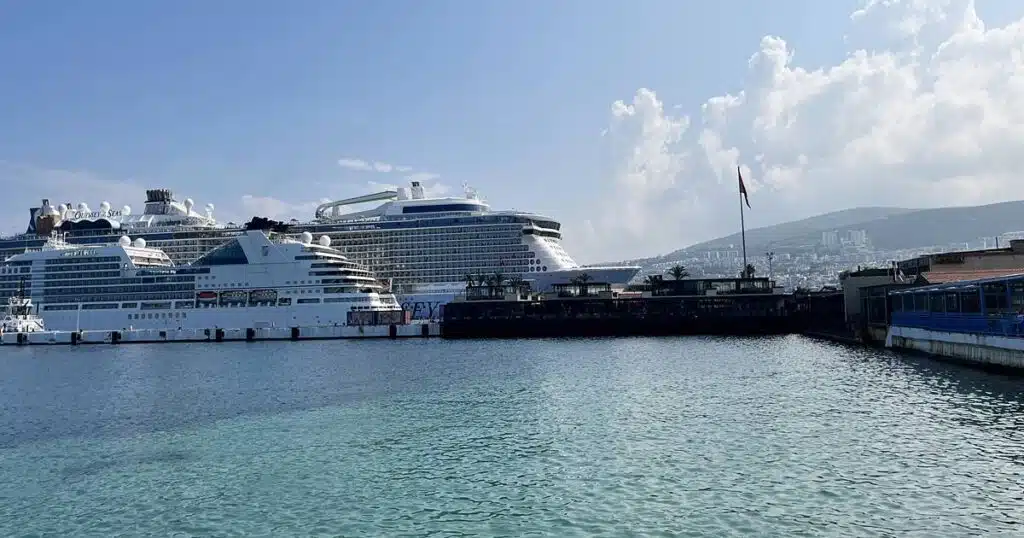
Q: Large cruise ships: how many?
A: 2